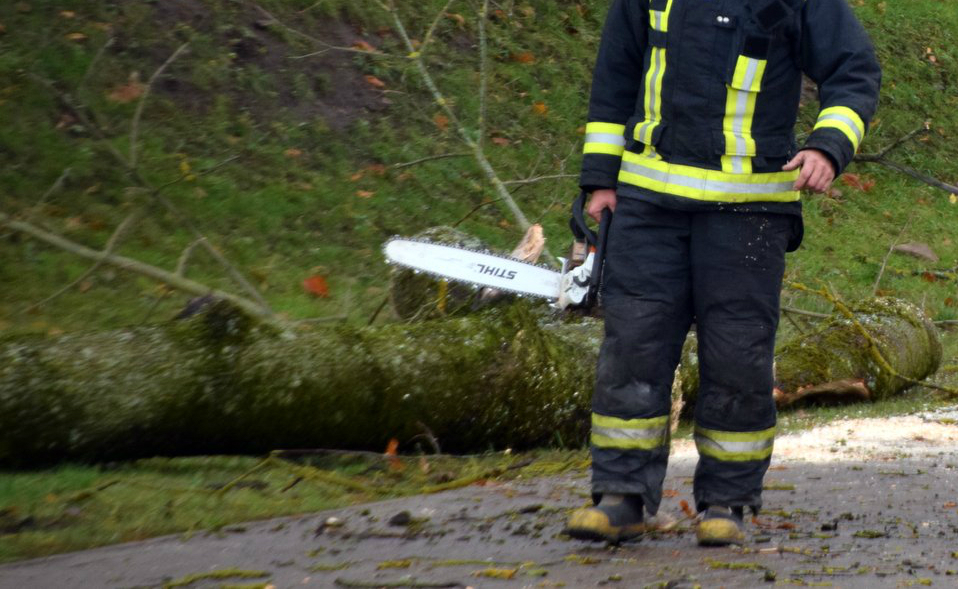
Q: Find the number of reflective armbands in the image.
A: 2